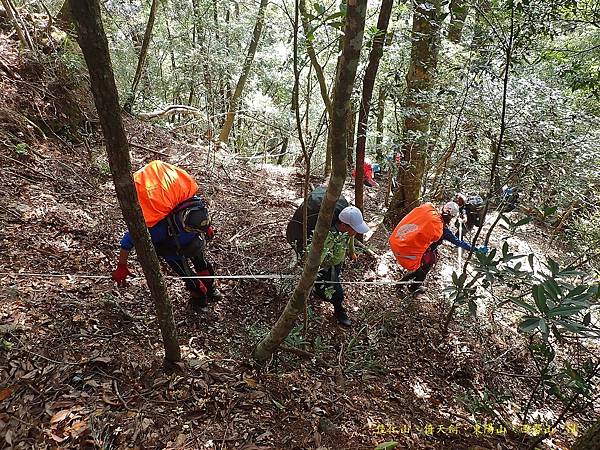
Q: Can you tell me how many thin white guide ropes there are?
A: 1